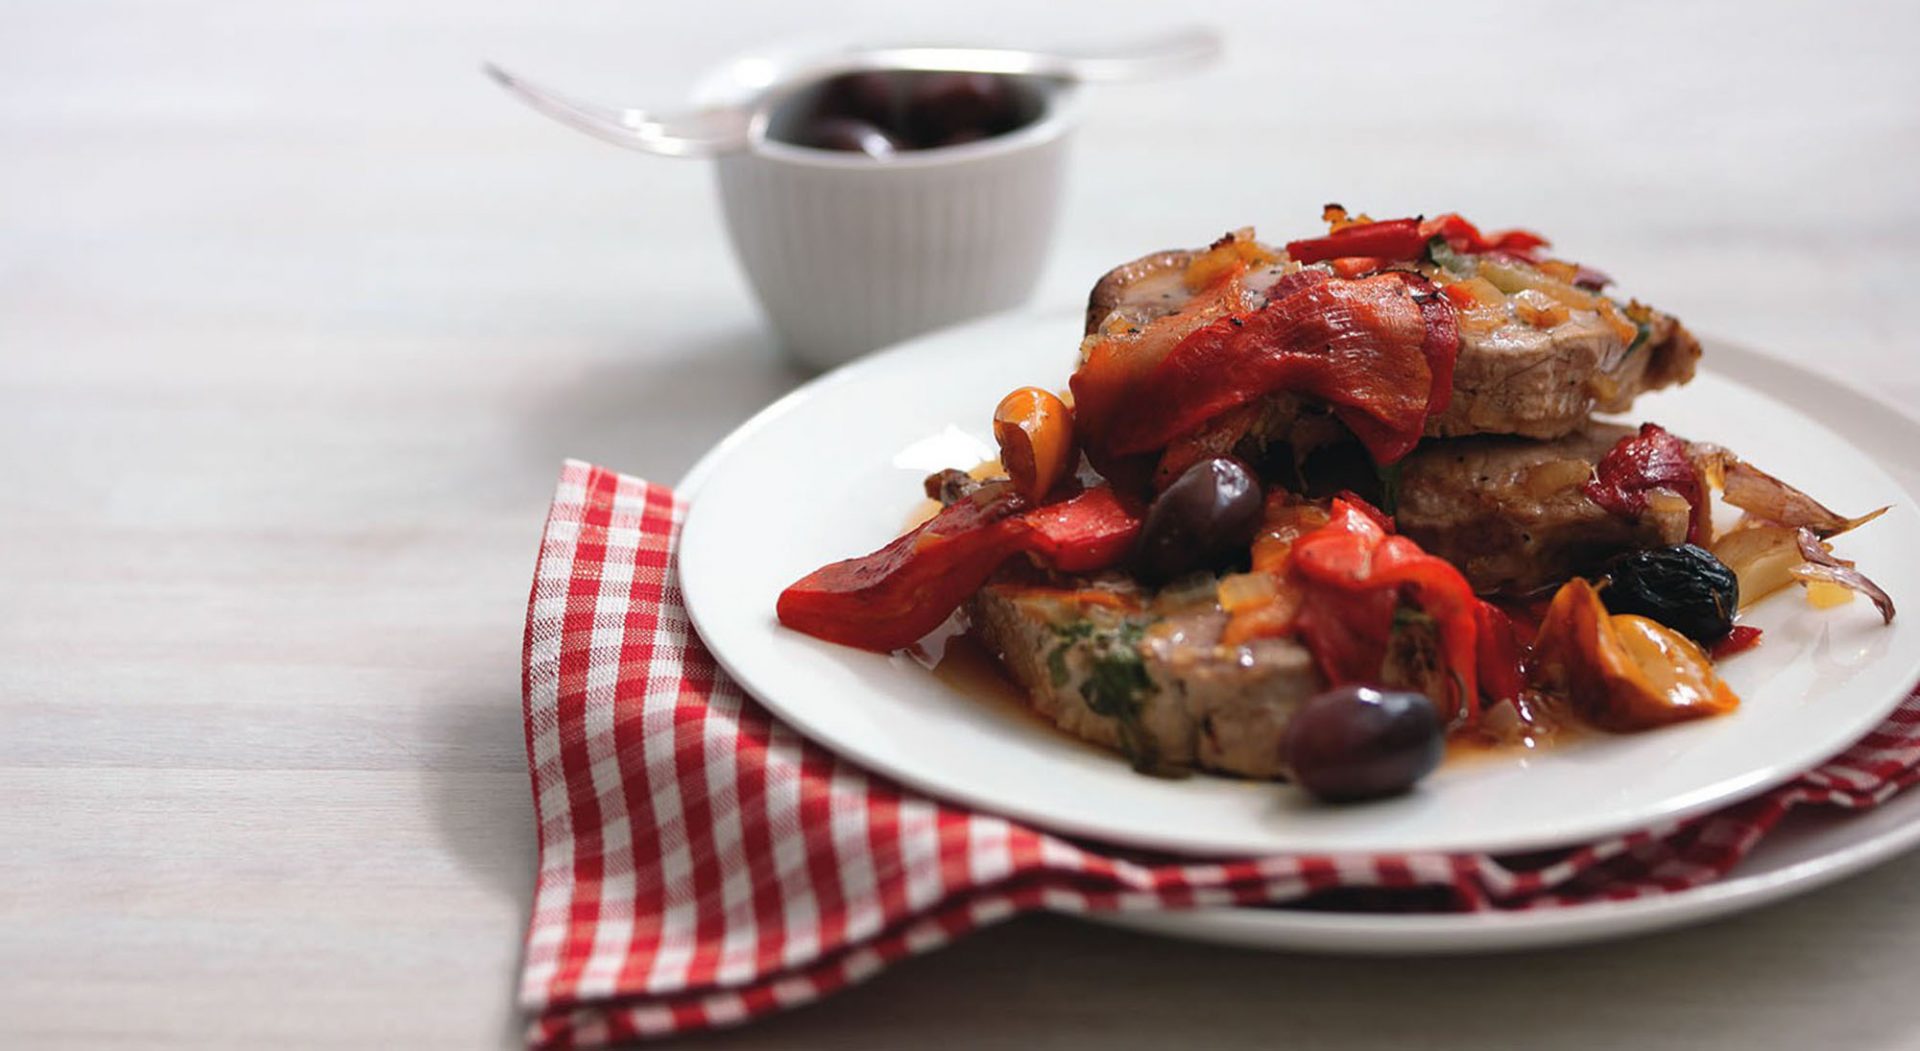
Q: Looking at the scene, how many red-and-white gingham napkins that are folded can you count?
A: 1